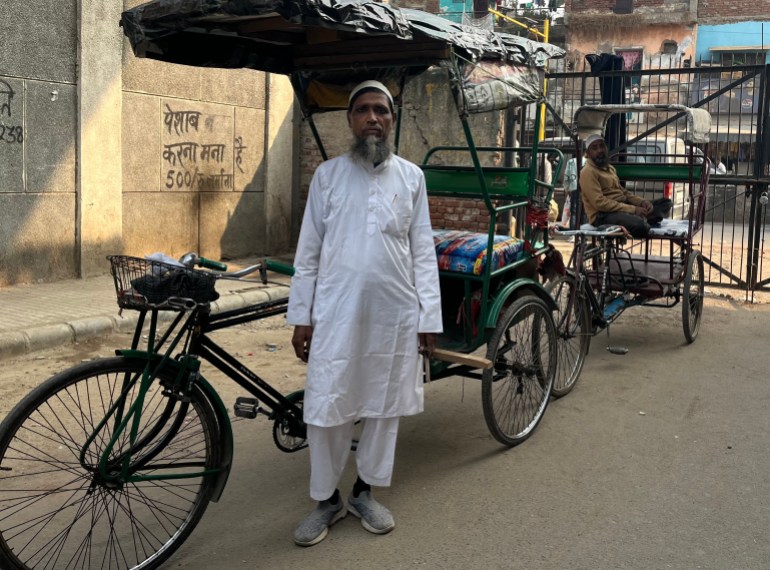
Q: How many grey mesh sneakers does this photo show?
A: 2